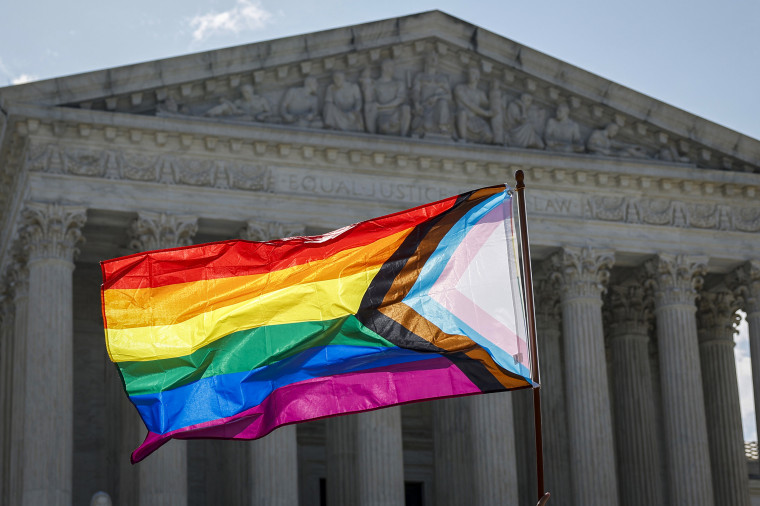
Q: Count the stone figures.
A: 9